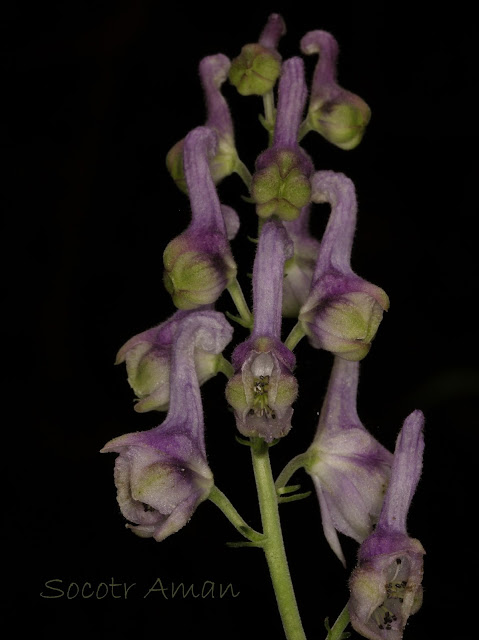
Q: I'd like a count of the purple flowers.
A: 12